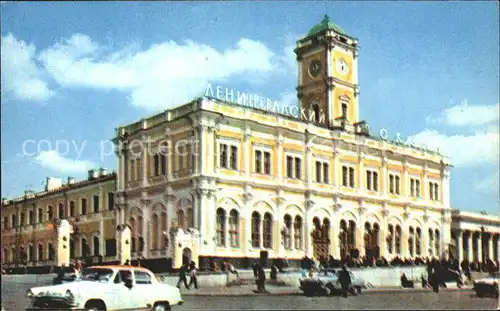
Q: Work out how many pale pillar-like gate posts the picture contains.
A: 3